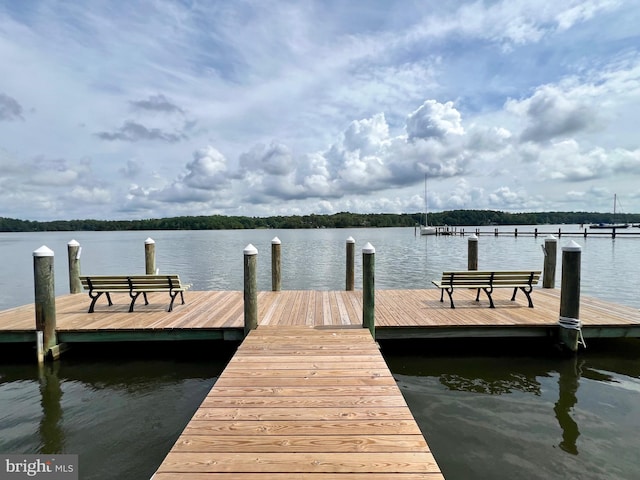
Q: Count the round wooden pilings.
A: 10